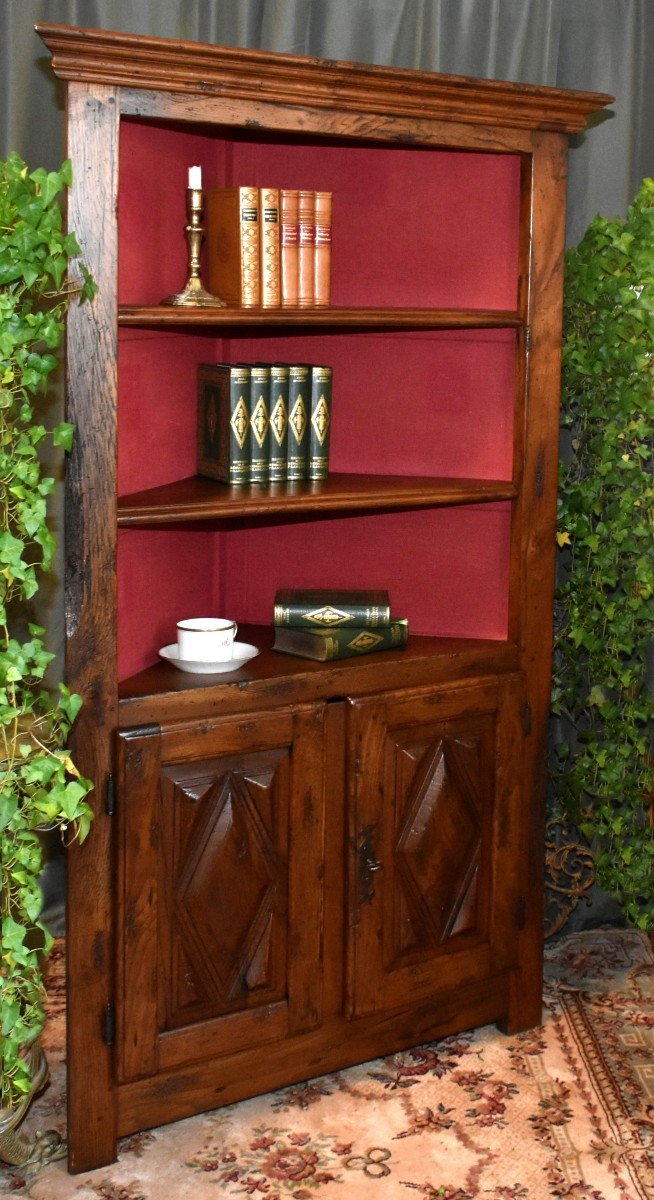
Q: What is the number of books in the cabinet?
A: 12